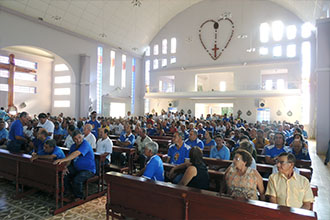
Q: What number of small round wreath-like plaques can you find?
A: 8